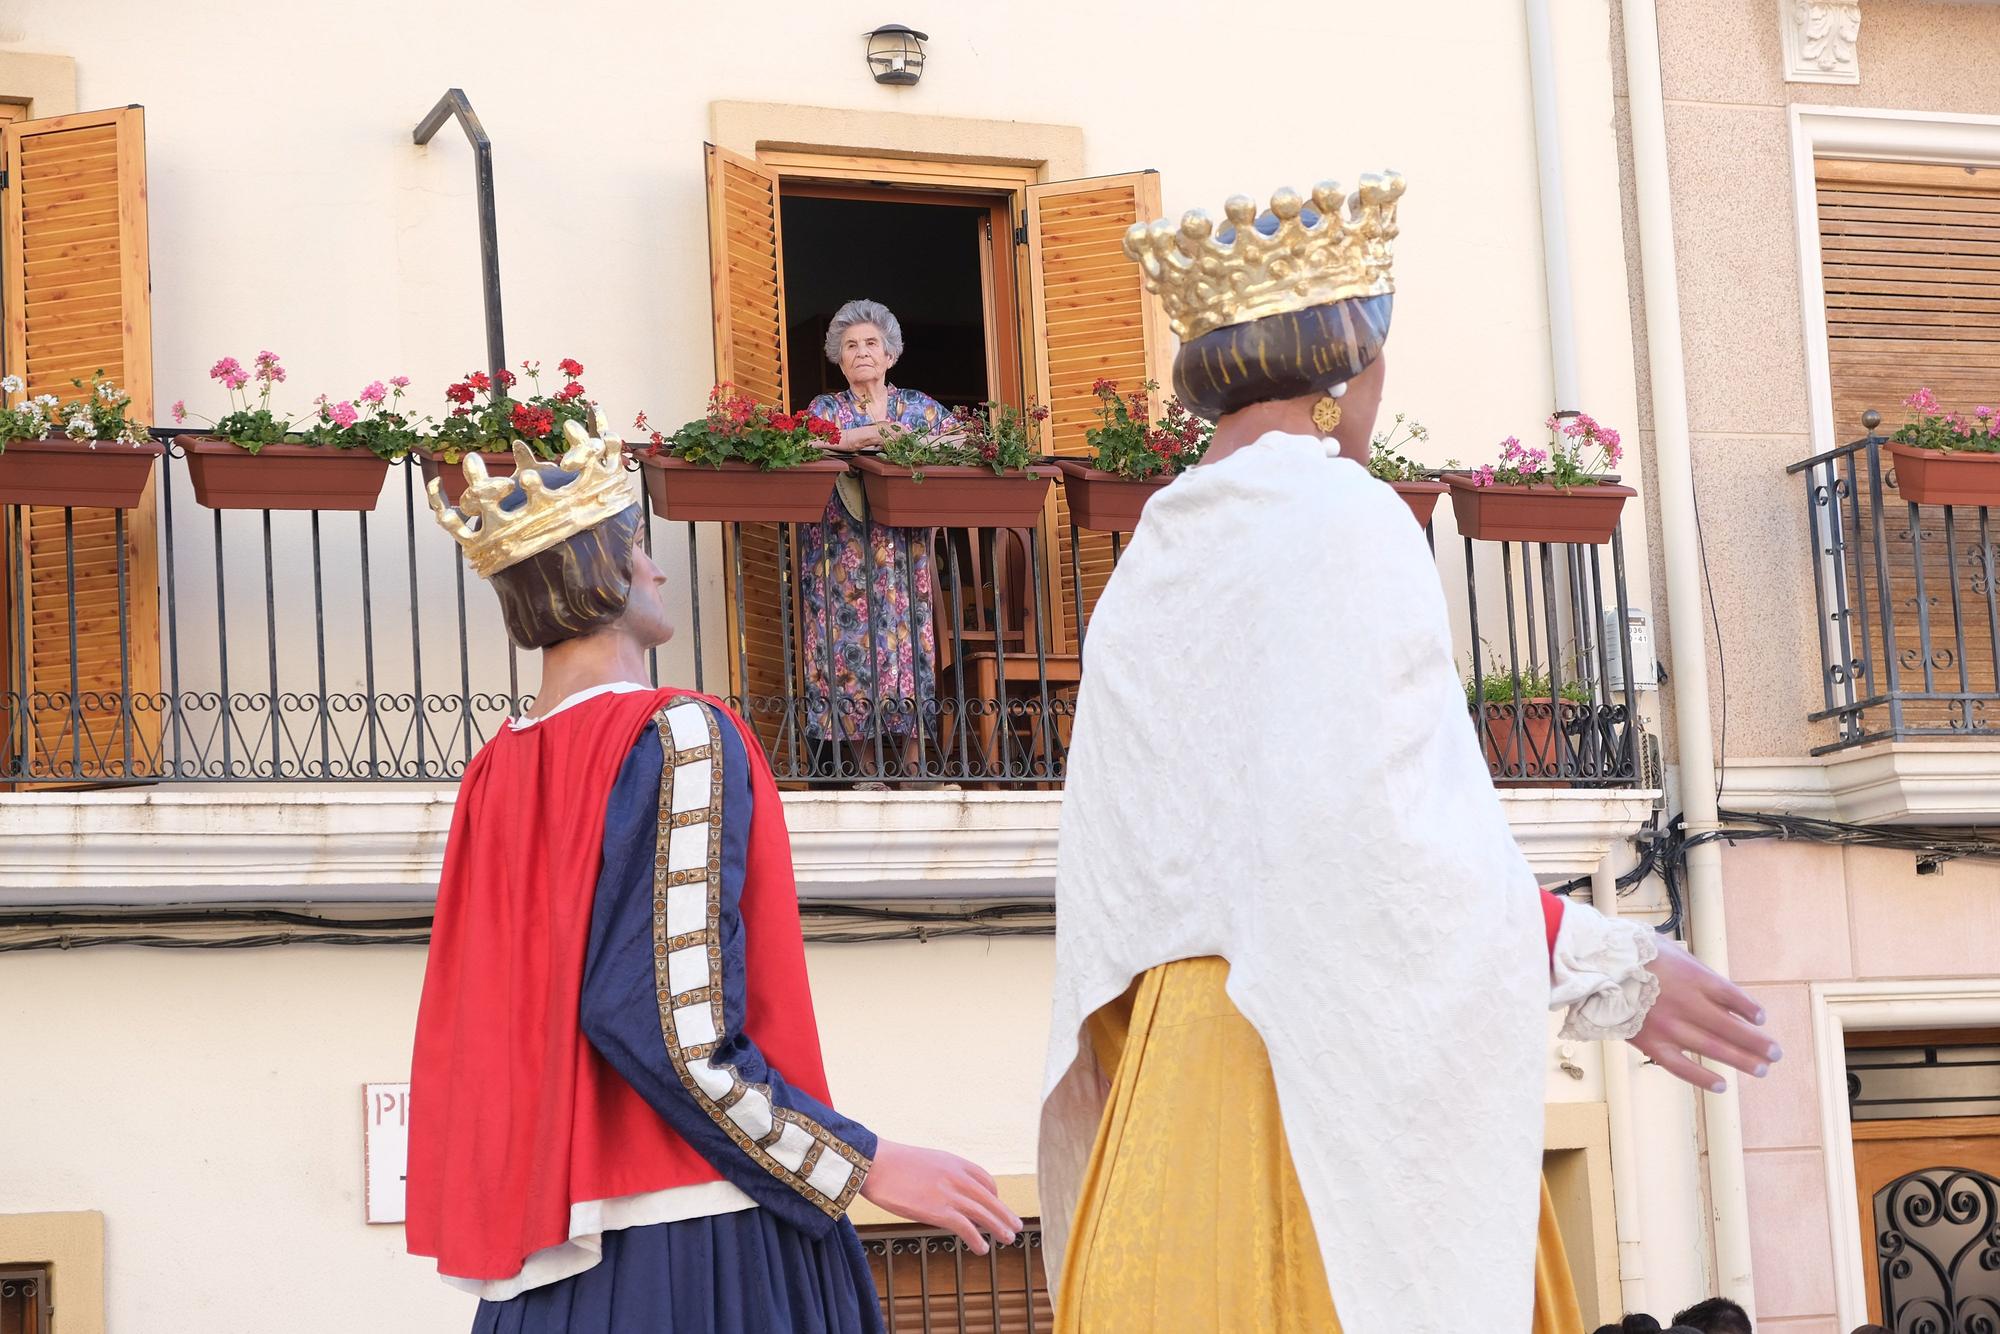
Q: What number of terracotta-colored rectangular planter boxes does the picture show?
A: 9